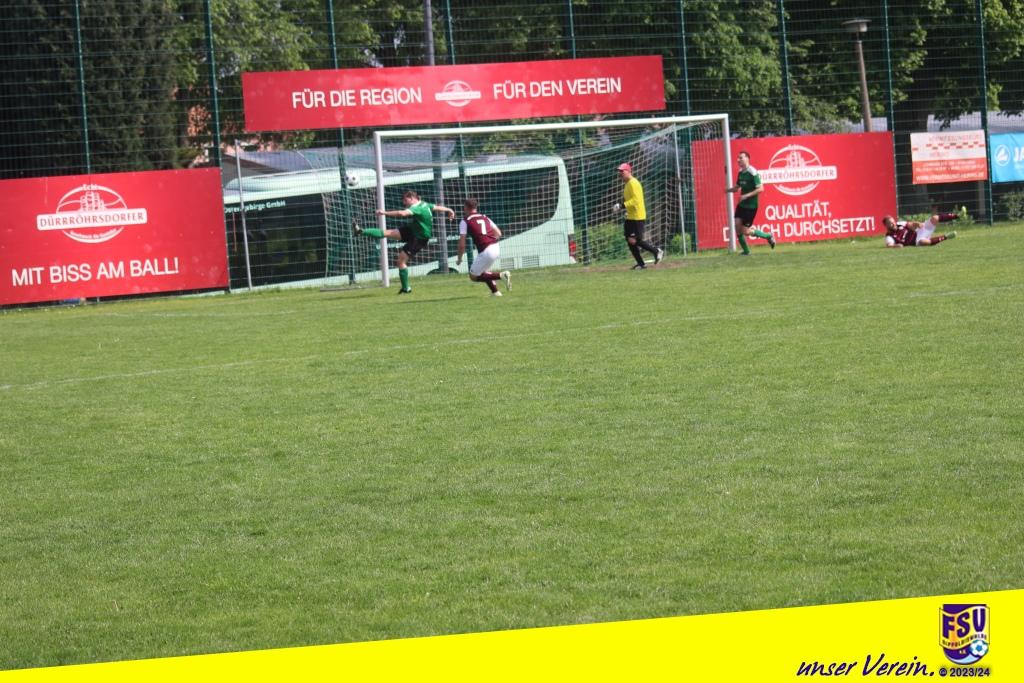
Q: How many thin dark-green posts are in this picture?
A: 9